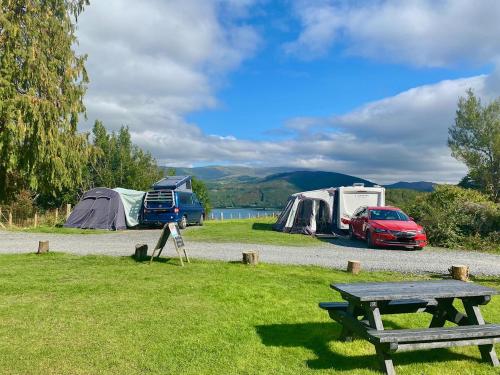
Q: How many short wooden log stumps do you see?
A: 5